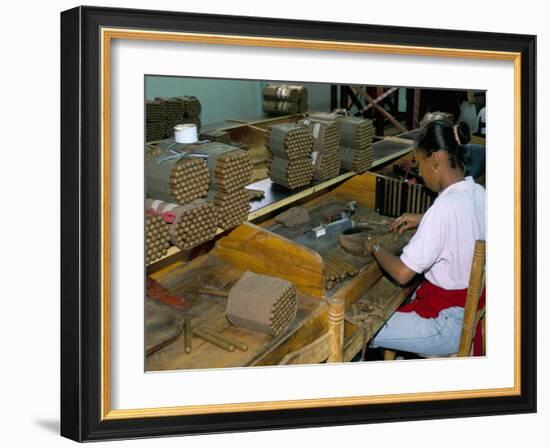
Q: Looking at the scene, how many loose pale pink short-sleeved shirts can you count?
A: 1